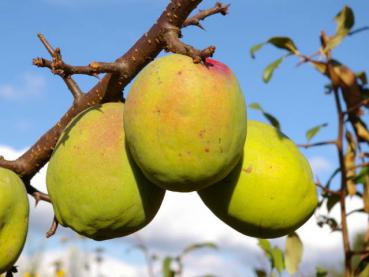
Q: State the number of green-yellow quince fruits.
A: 4